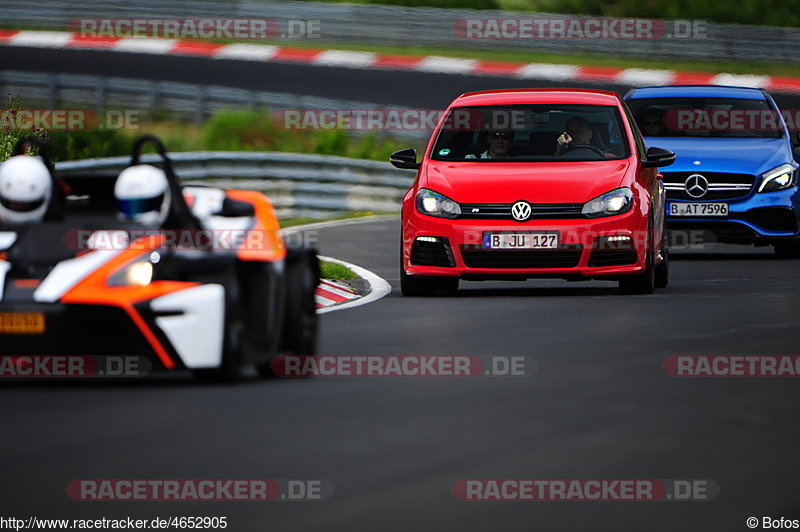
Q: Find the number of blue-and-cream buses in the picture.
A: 0